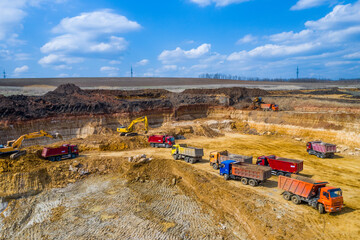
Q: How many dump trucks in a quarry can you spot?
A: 9